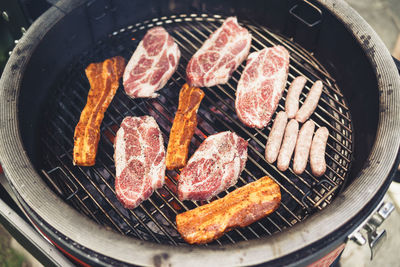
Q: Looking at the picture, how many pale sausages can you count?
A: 6